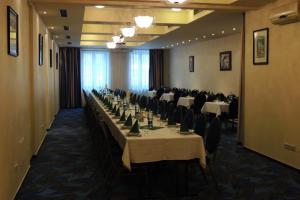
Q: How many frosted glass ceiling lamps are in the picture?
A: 5